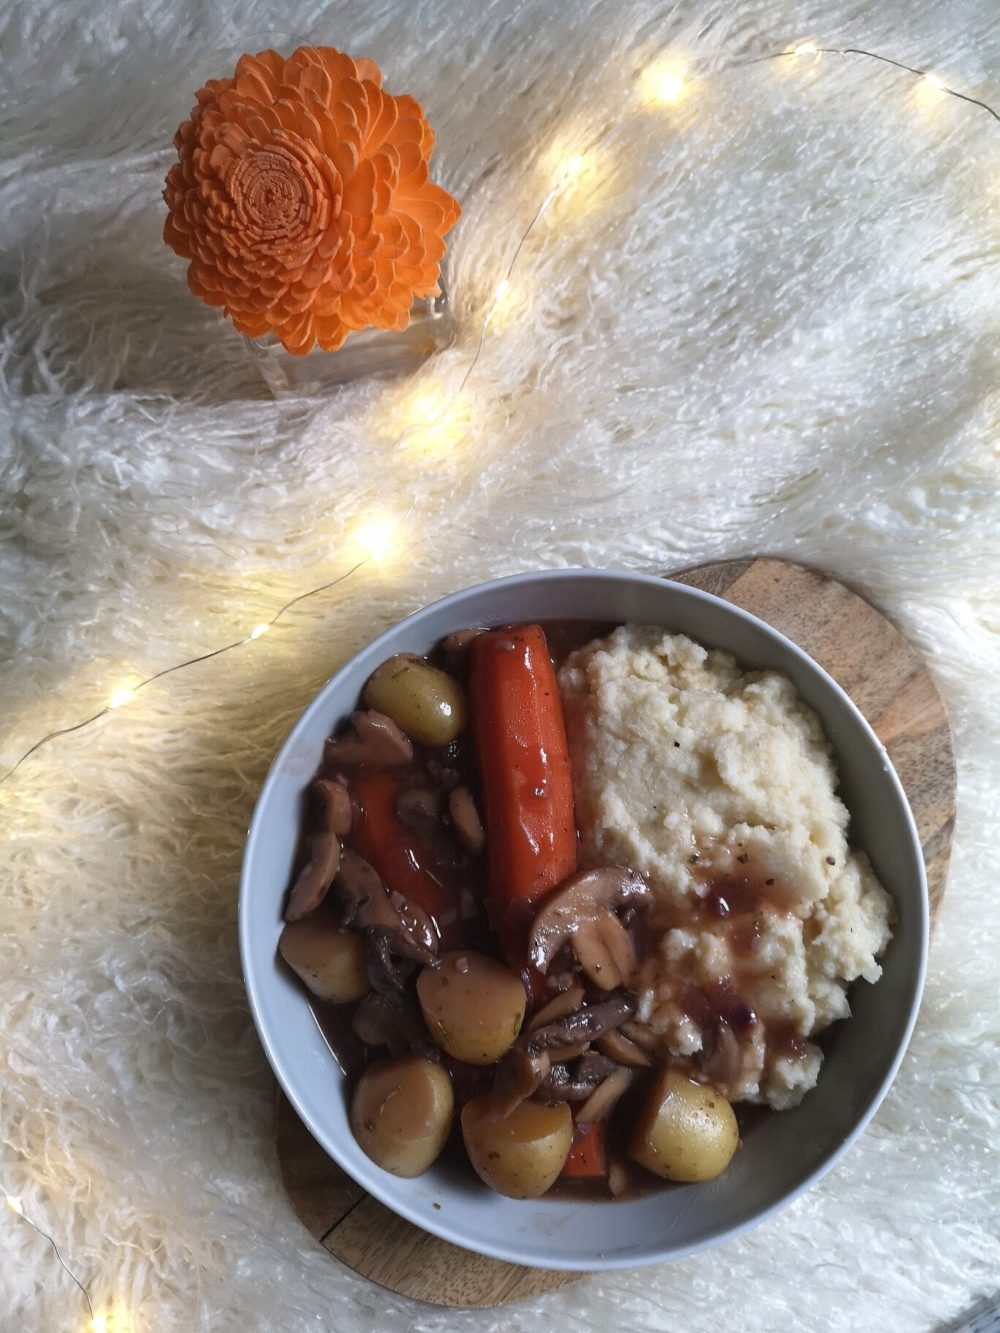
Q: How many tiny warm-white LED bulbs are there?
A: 11